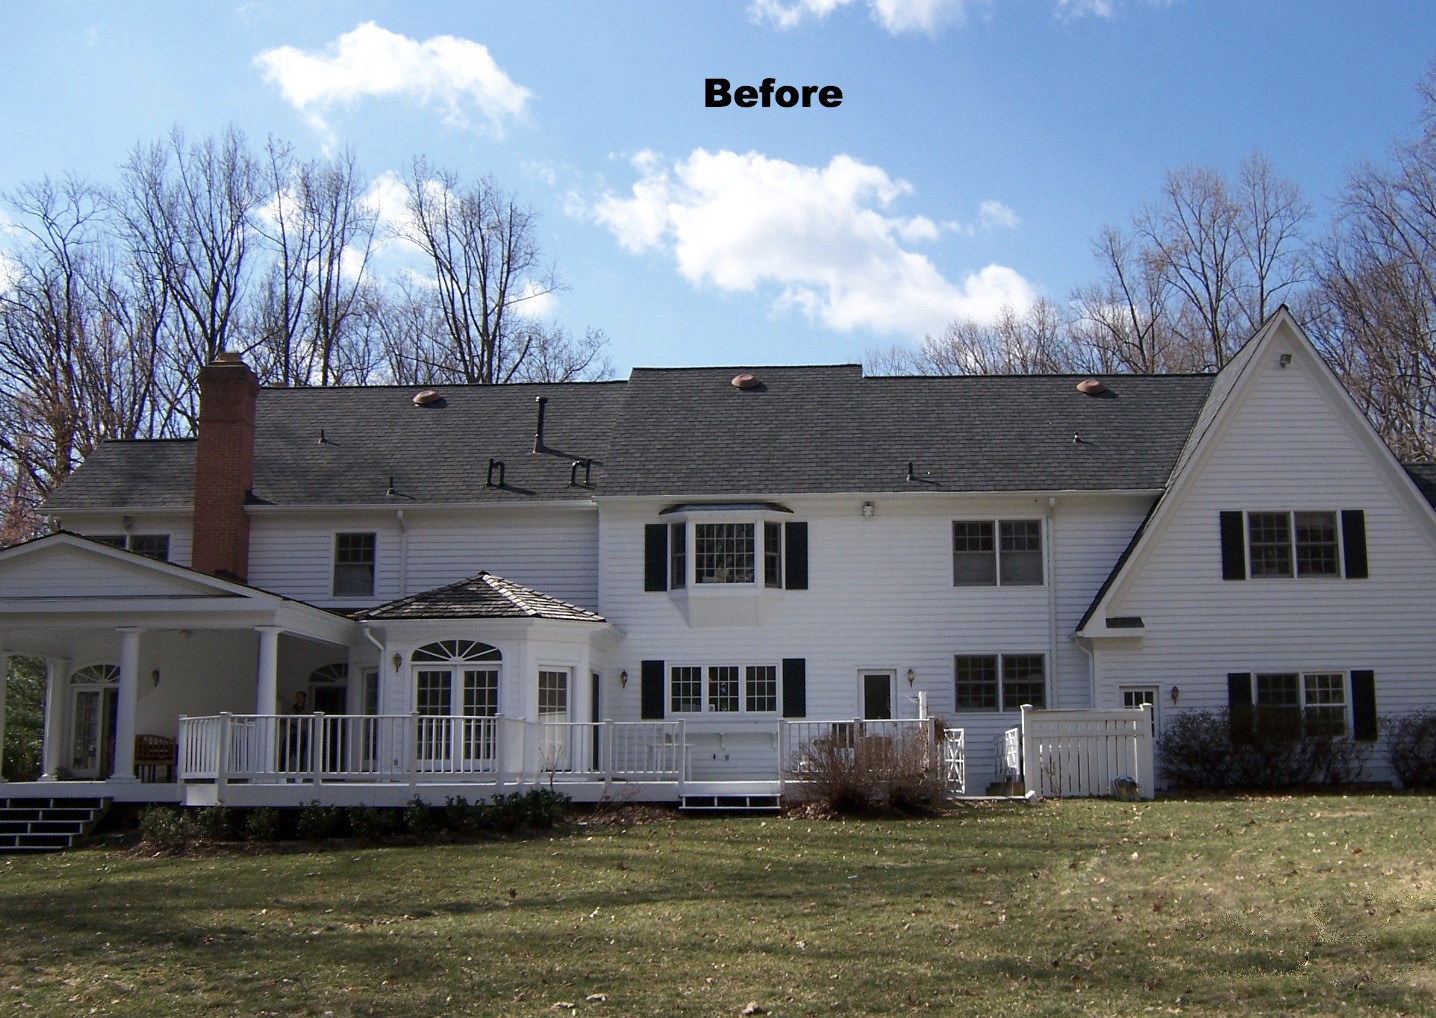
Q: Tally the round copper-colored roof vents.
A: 3